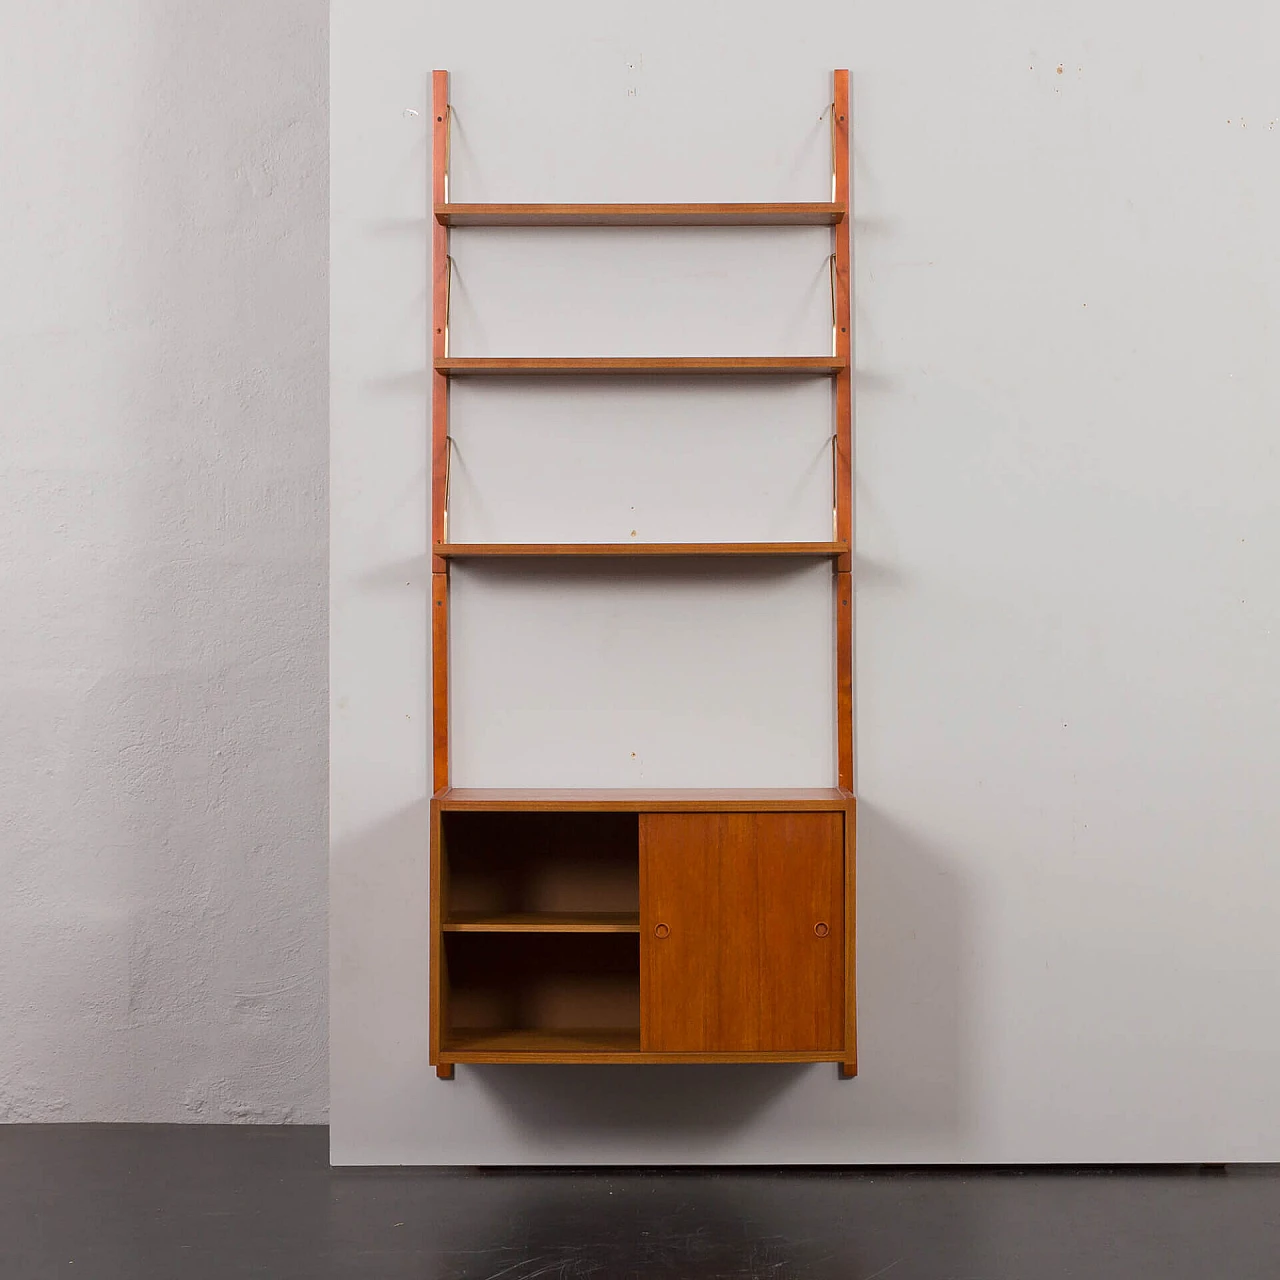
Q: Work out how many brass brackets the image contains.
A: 6